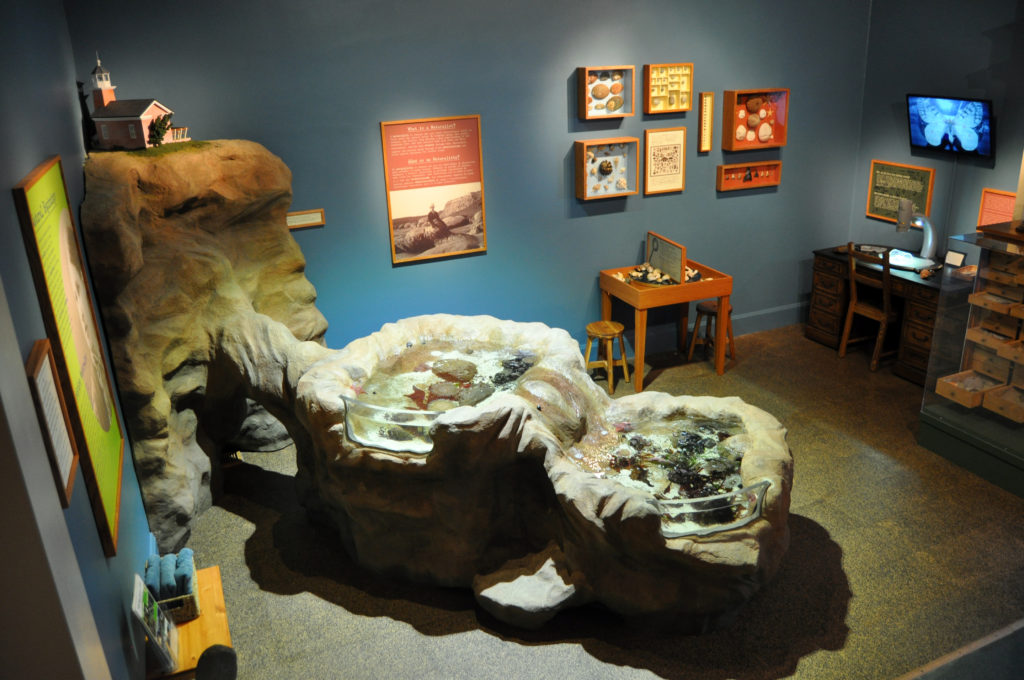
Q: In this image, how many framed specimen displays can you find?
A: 7